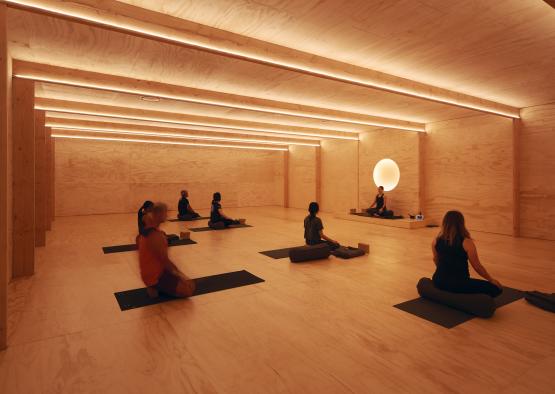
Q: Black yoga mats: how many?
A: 7